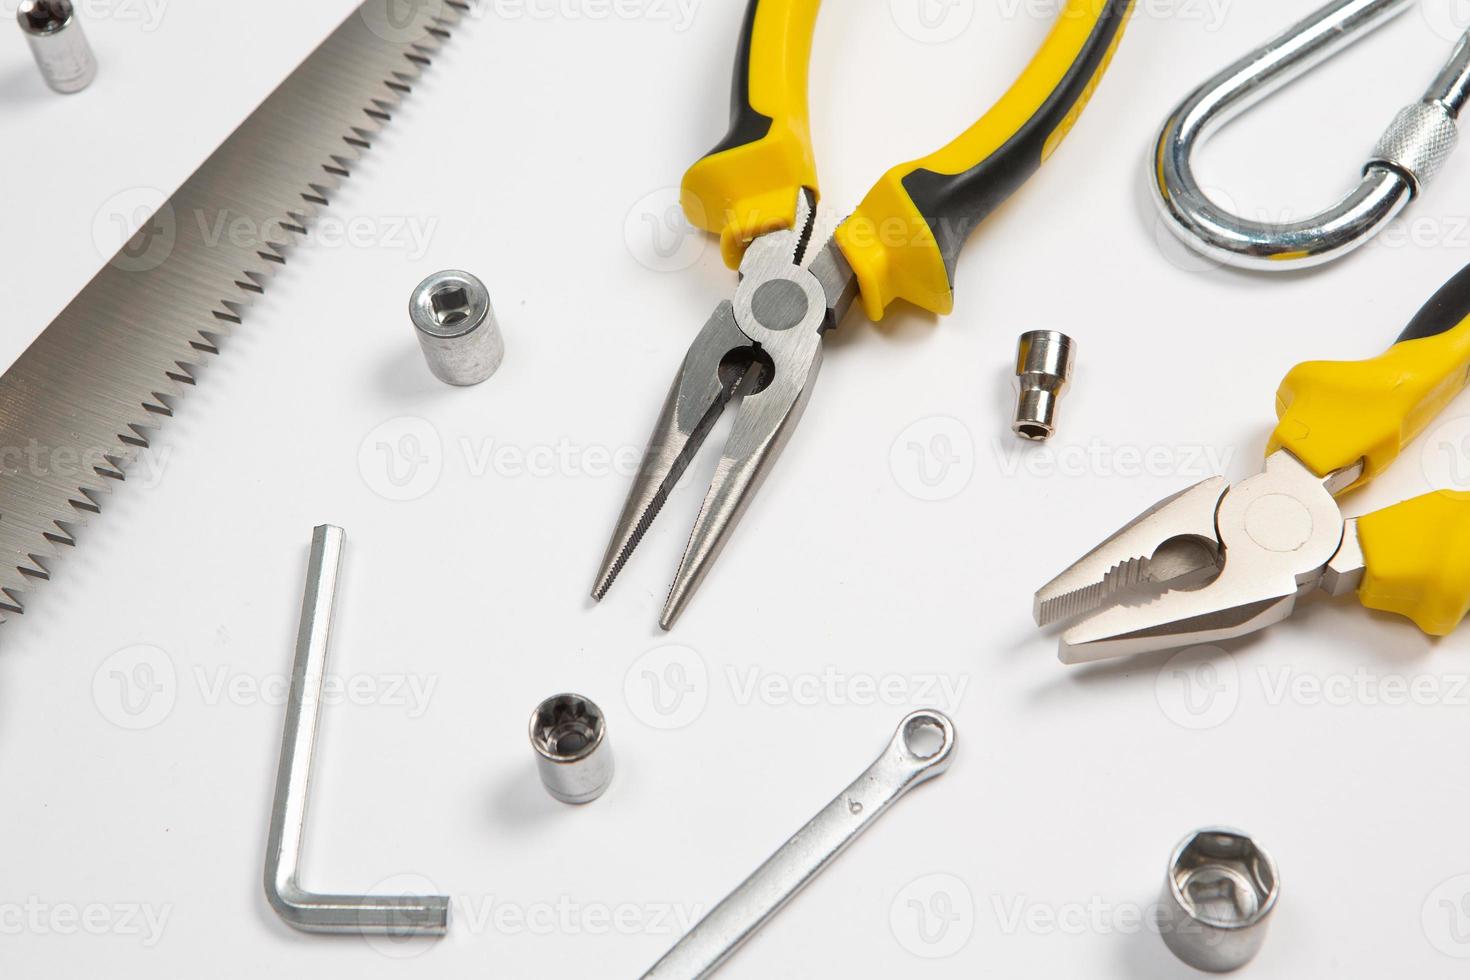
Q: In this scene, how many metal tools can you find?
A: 11